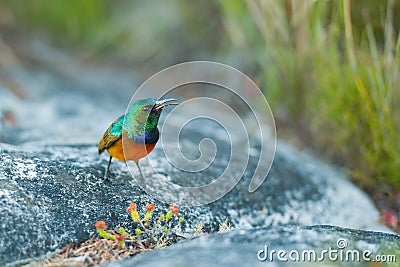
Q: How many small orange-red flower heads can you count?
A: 5